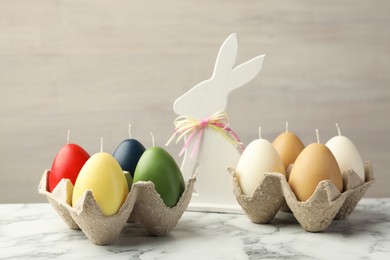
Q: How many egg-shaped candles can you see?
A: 8